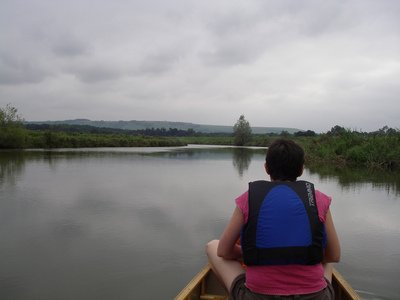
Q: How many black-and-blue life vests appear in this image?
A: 1